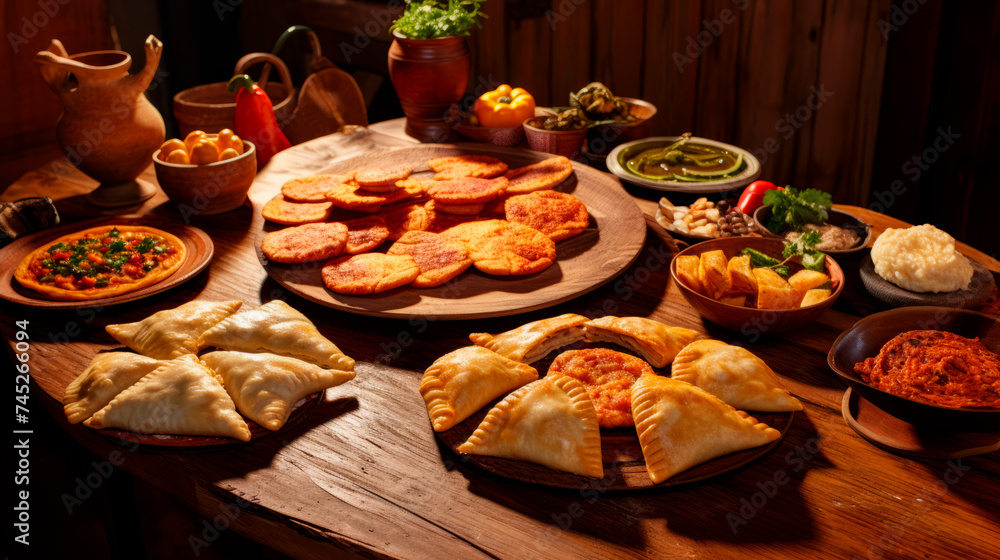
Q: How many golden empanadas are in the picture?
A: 11